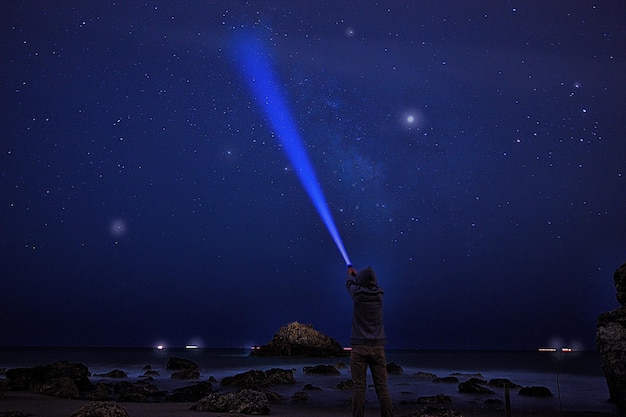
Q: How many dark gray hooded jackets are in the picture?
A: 1